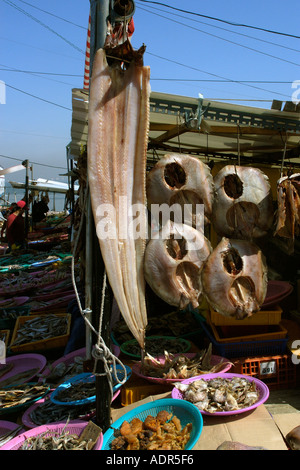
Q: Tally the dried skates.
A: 4